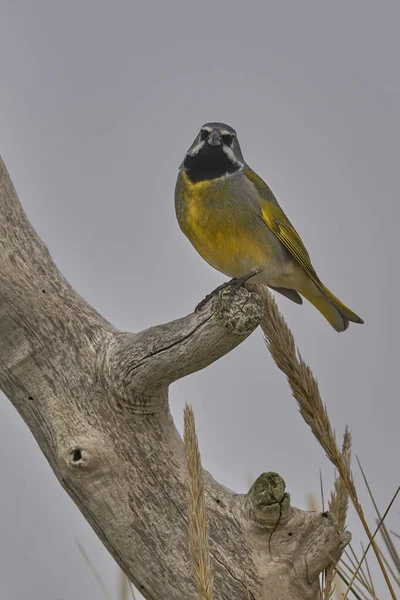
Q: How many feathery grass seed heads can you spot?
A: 3